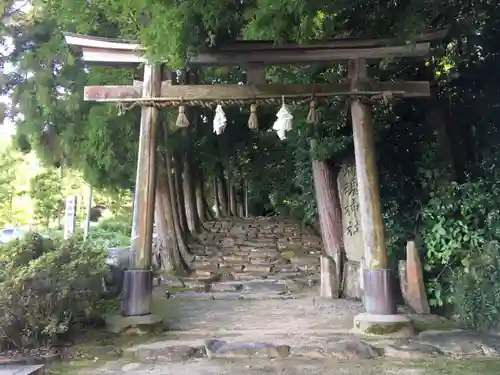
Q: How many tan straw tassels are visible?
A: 3